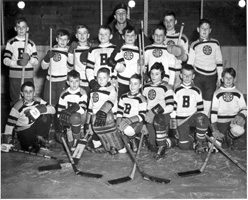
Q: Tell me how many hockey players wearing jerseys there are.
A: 15